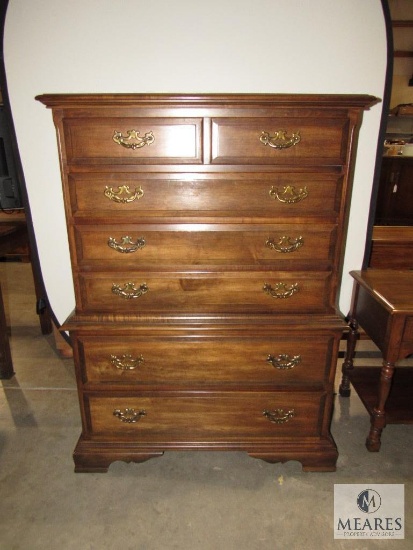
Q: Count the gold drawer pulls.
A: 12